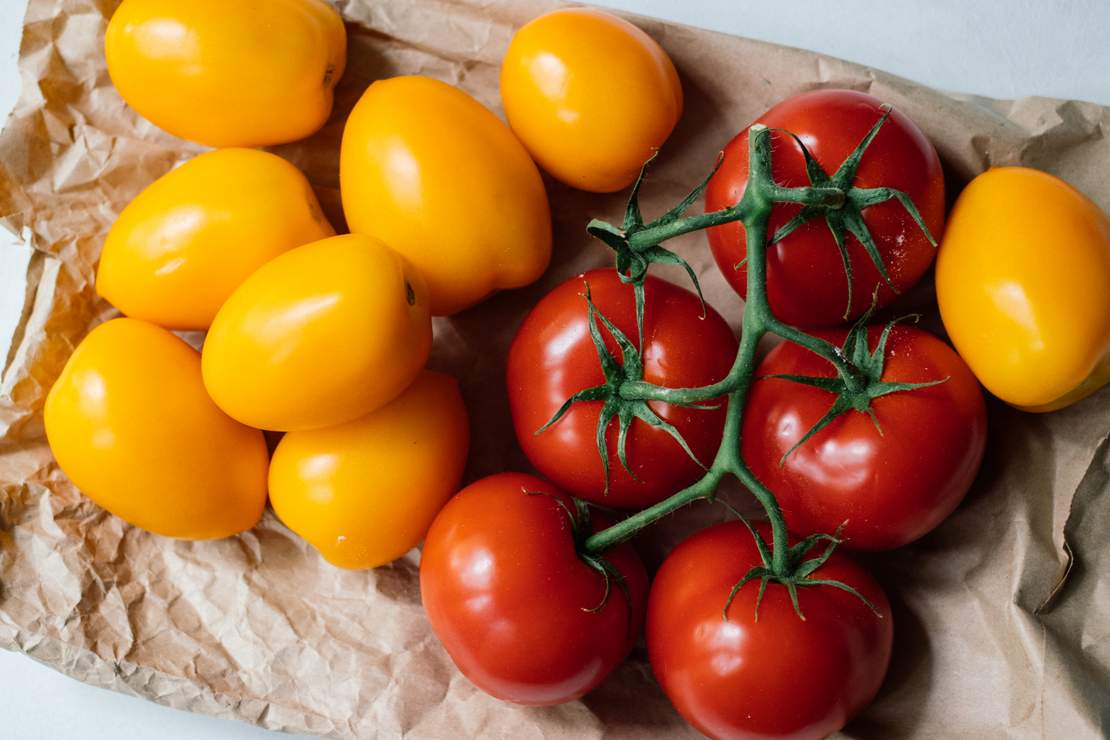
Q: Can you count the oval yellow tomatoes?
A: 8